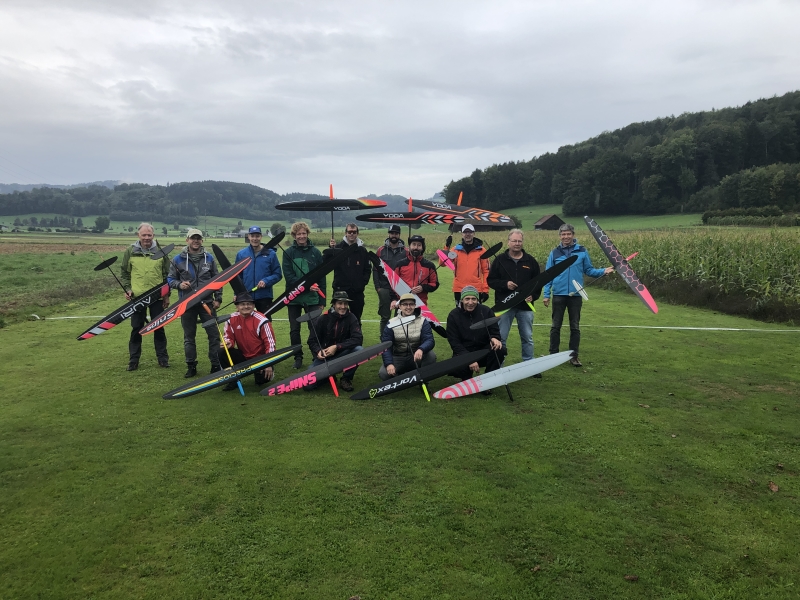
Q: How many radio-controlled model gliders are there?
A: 14